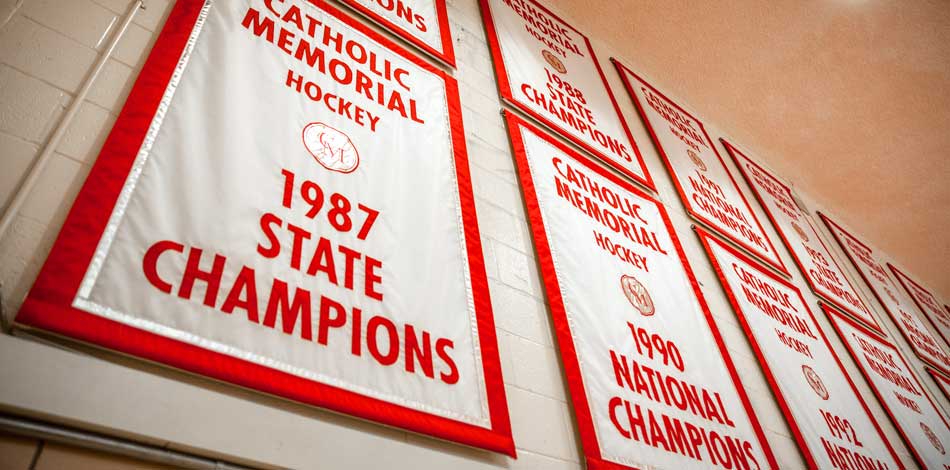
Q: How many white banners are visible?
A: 11